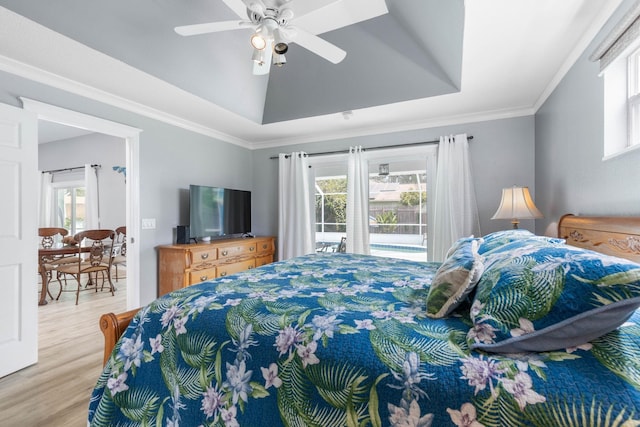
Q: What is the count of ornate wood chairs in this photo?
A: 3